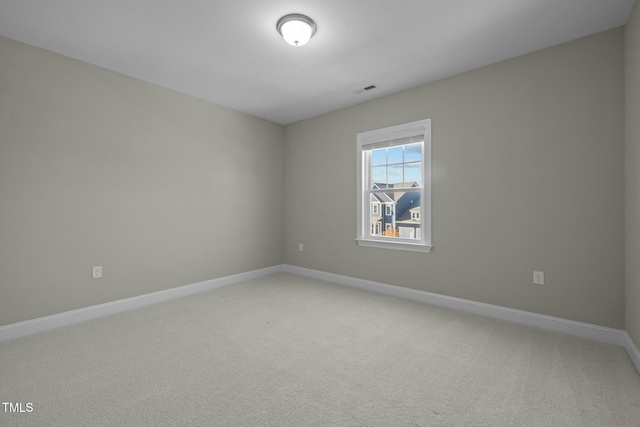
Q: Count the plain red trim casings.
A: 0